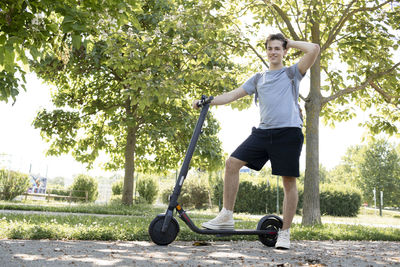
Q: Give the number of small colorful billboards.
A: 1